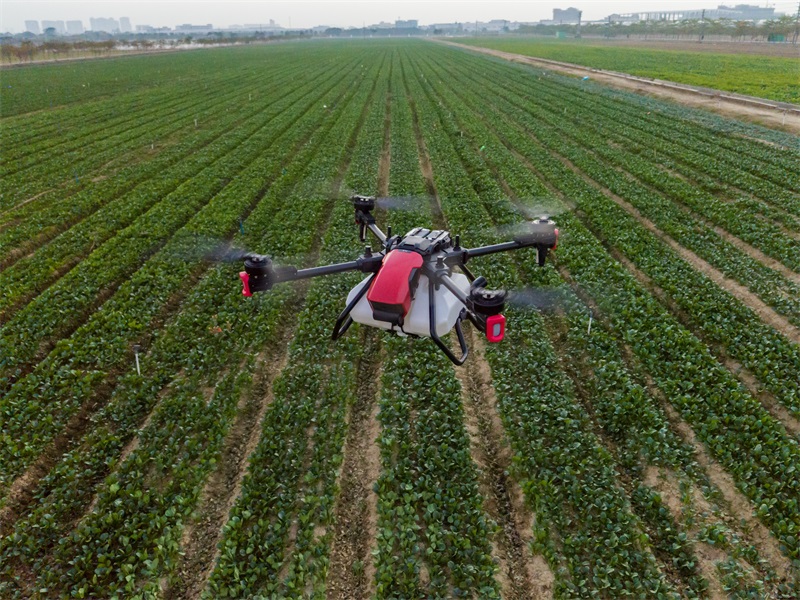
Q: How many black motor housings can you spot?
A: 4